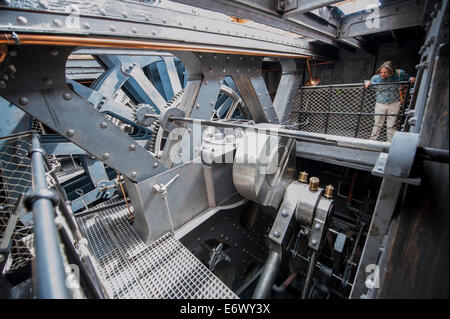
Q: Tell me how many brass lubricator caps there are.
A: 3